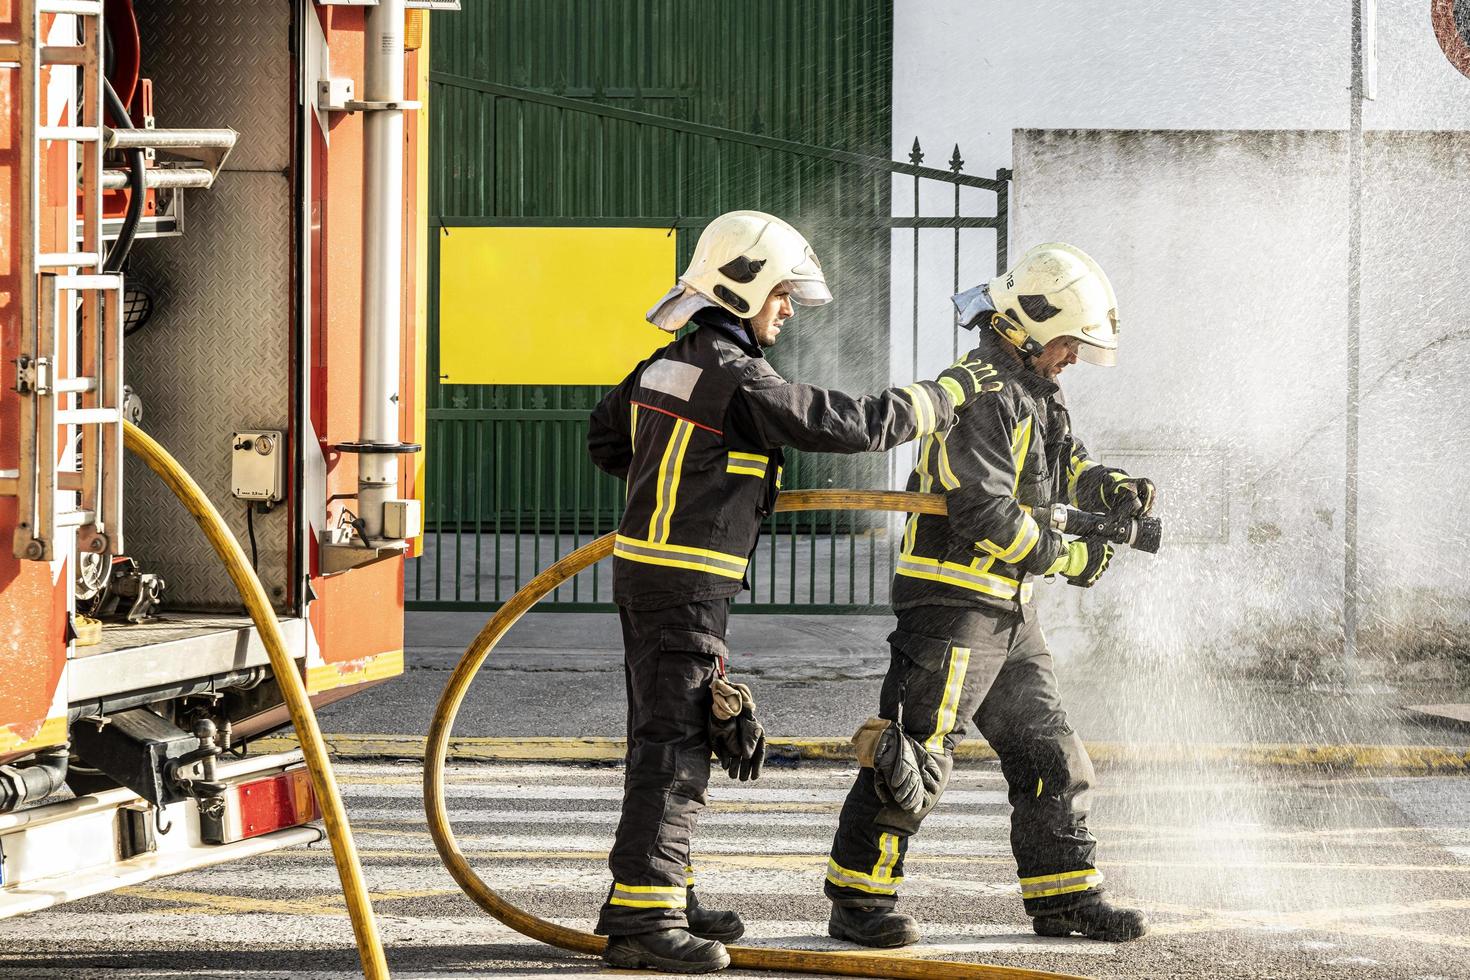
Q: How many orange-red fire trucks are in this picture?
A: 1